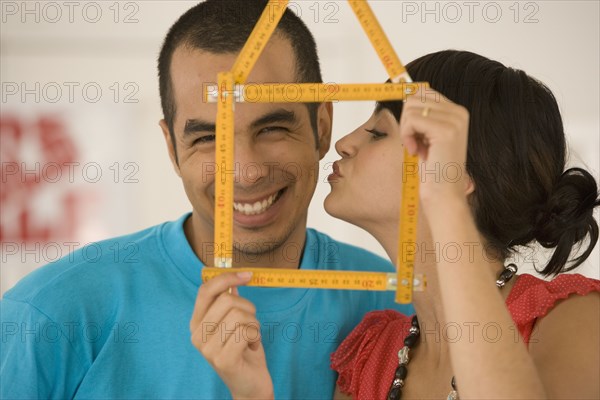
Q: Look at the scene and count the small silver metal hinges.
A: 4